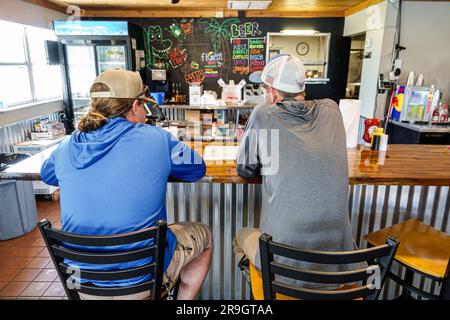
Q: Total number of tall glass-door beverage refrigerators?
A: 1